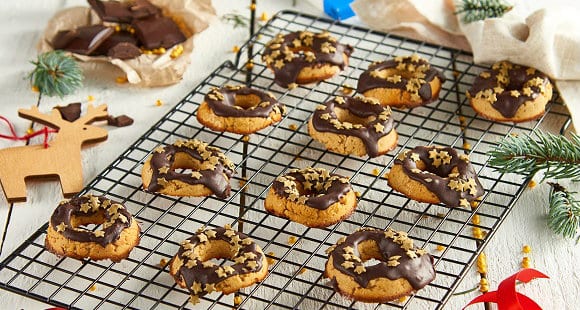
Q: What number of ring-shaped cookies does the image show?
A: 11